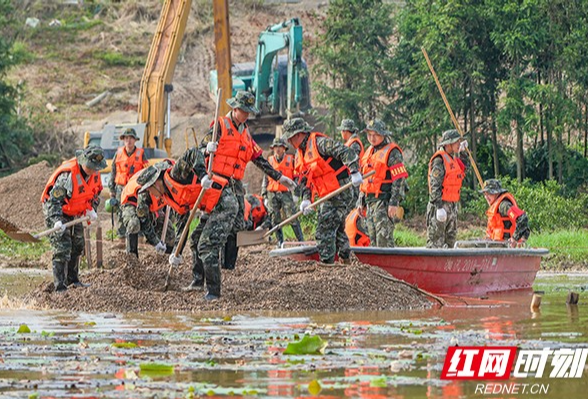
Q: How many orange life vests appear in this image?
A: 13